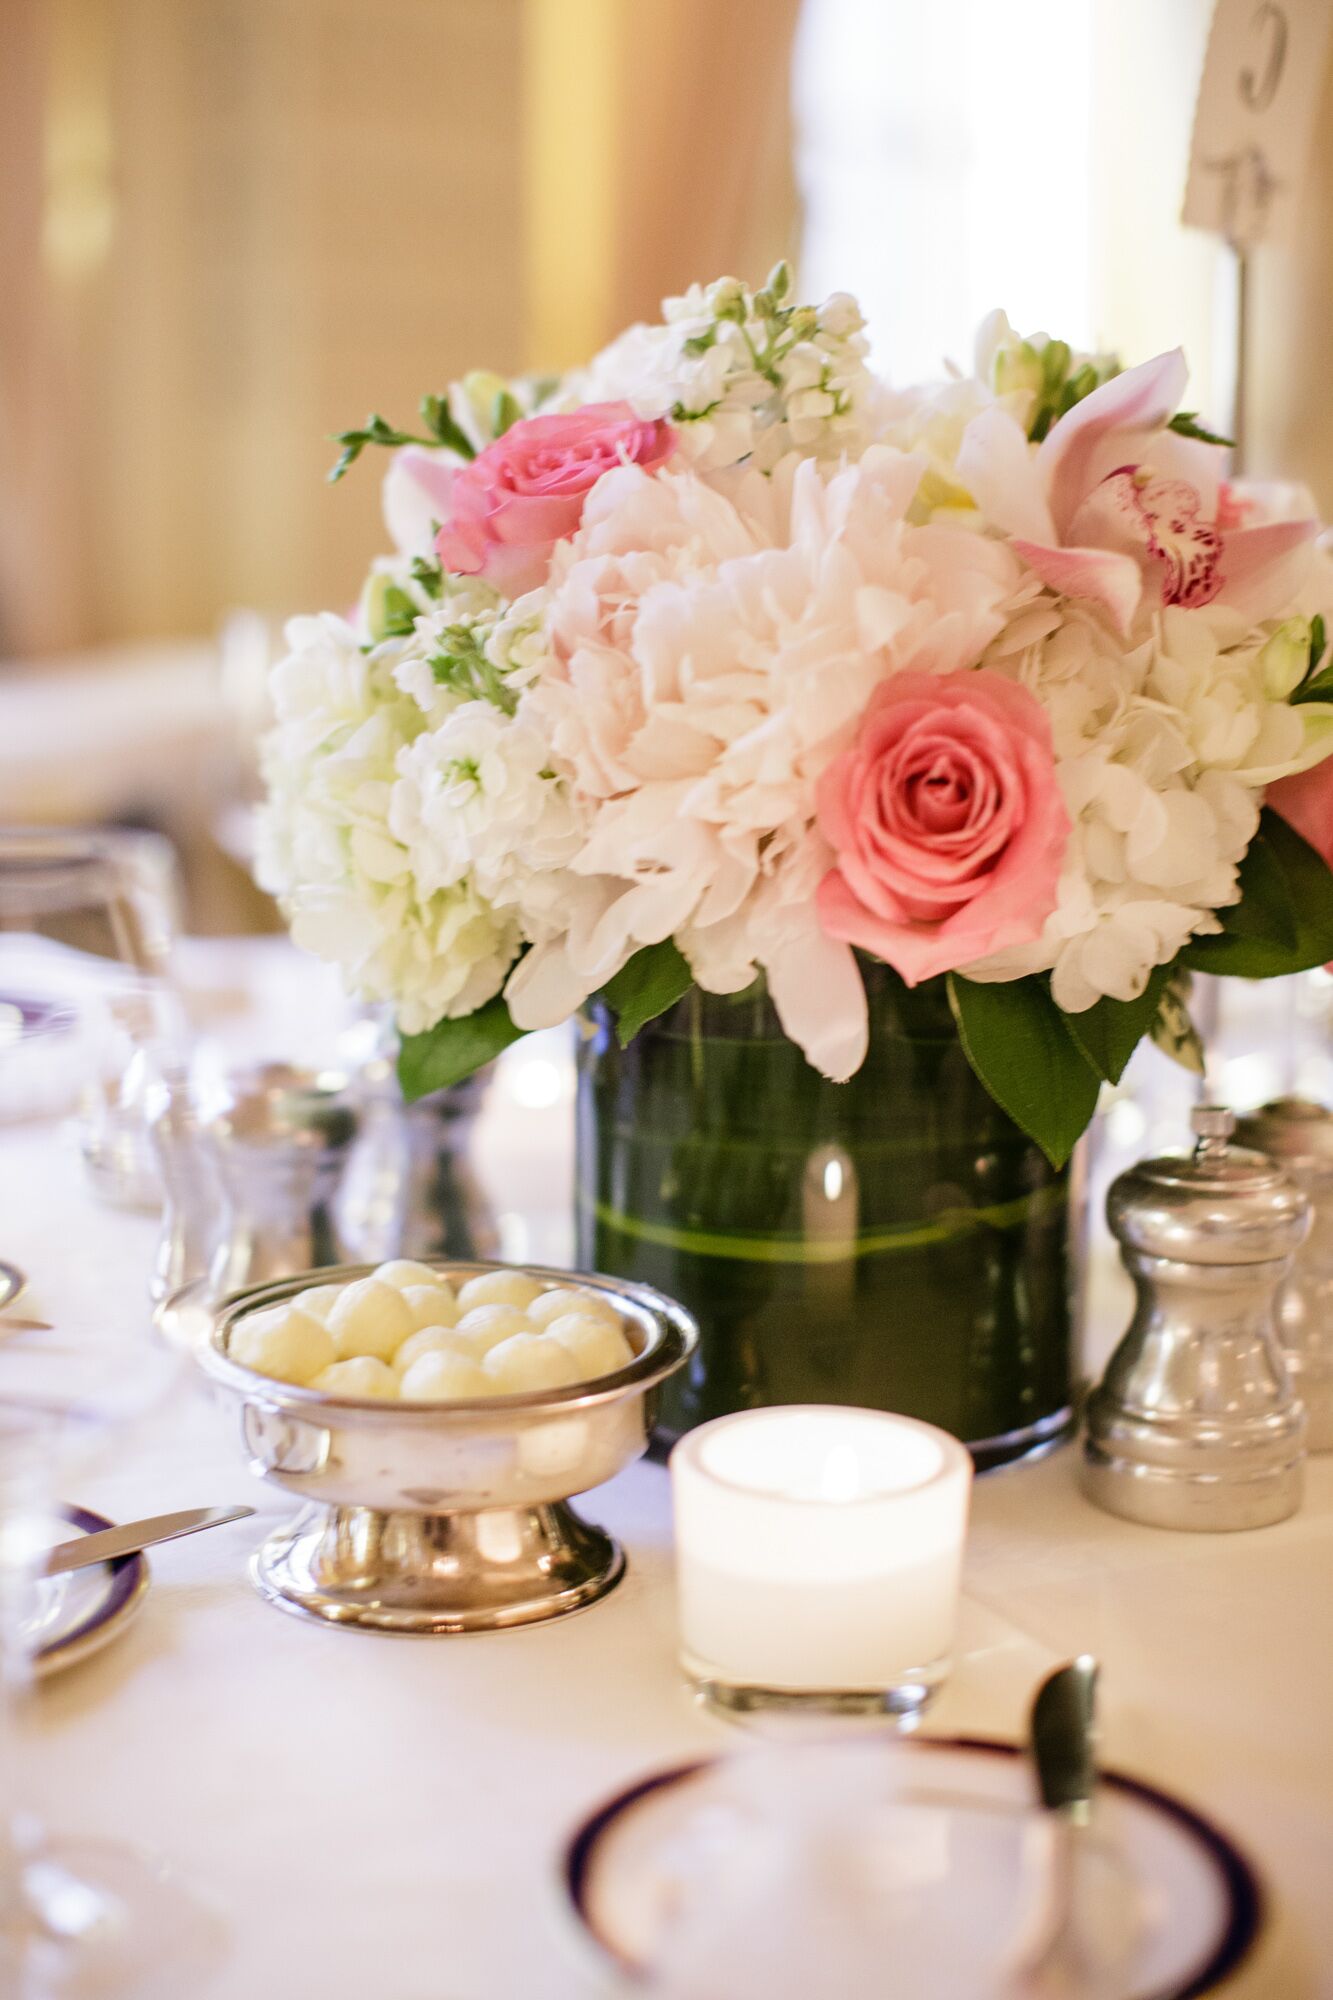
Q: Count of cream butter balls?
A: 13